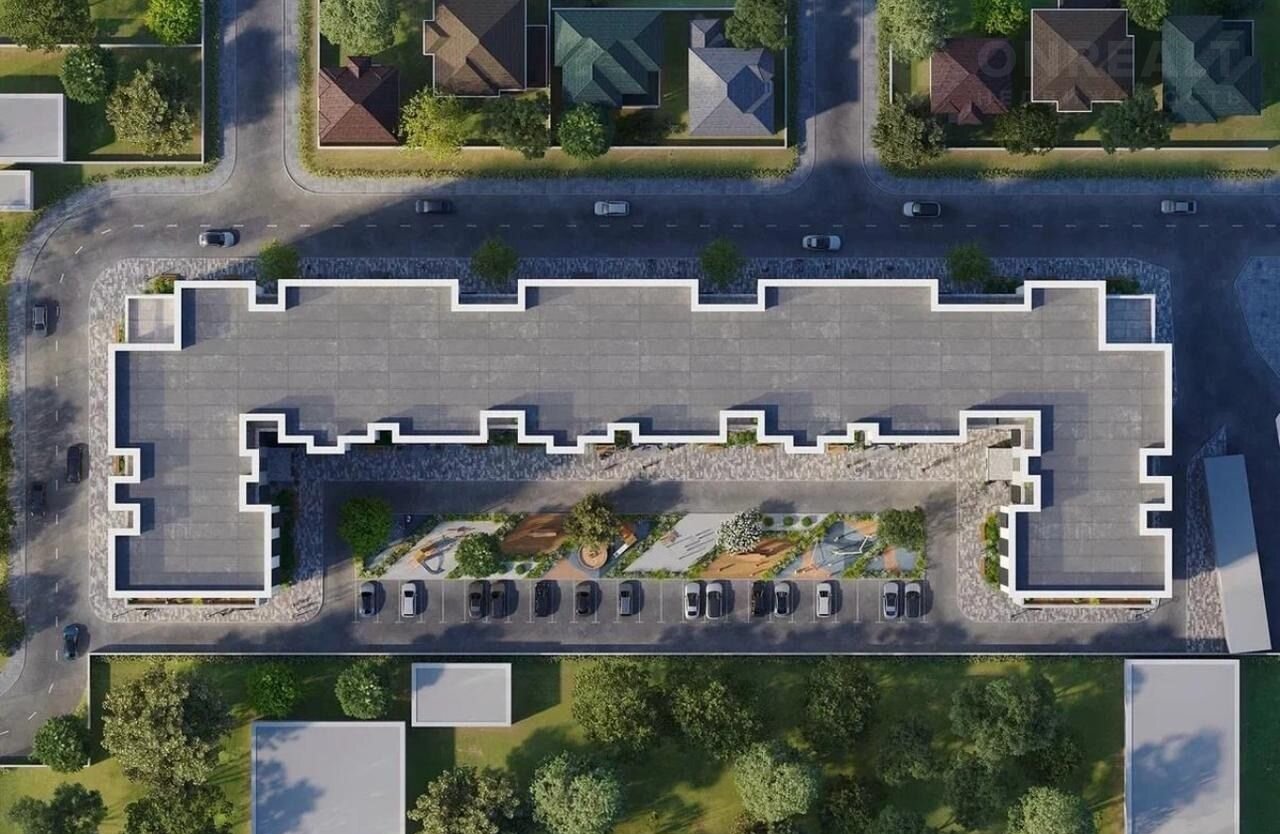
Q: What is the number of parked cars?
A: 14